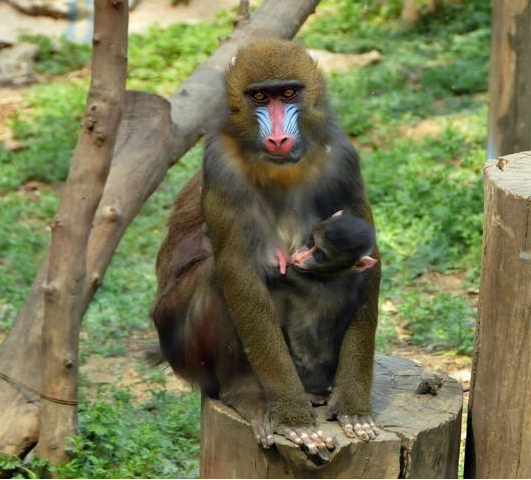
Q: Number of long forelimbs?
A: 2